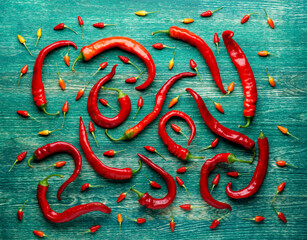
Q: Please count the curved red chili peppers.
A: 14